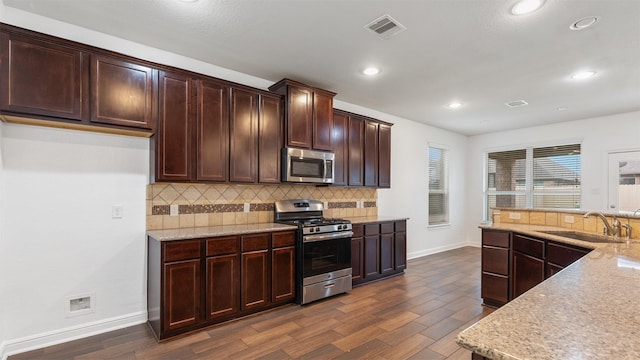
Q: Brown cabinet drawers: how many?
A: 13